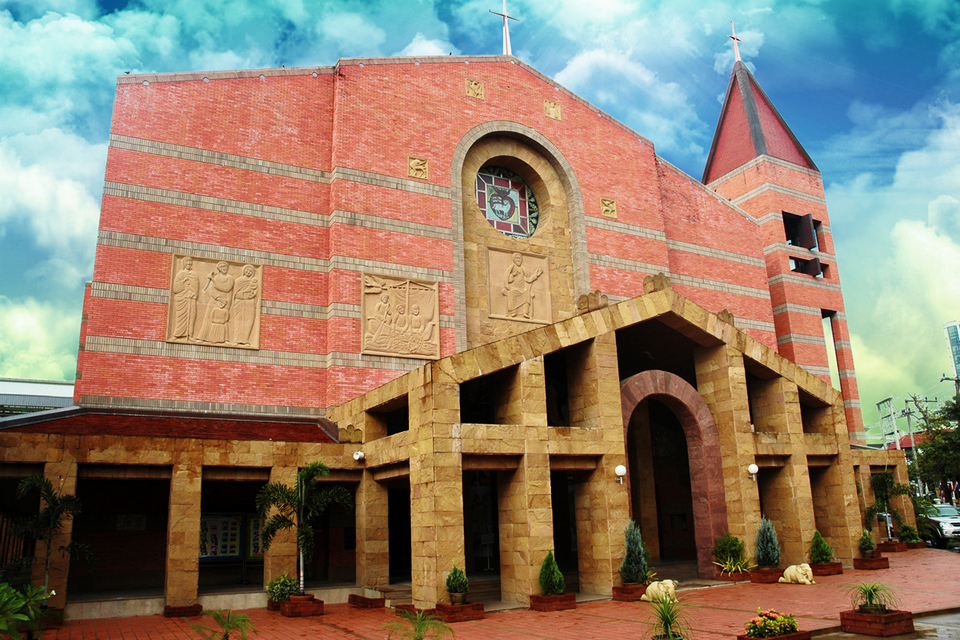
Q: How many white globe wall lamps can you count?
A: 2